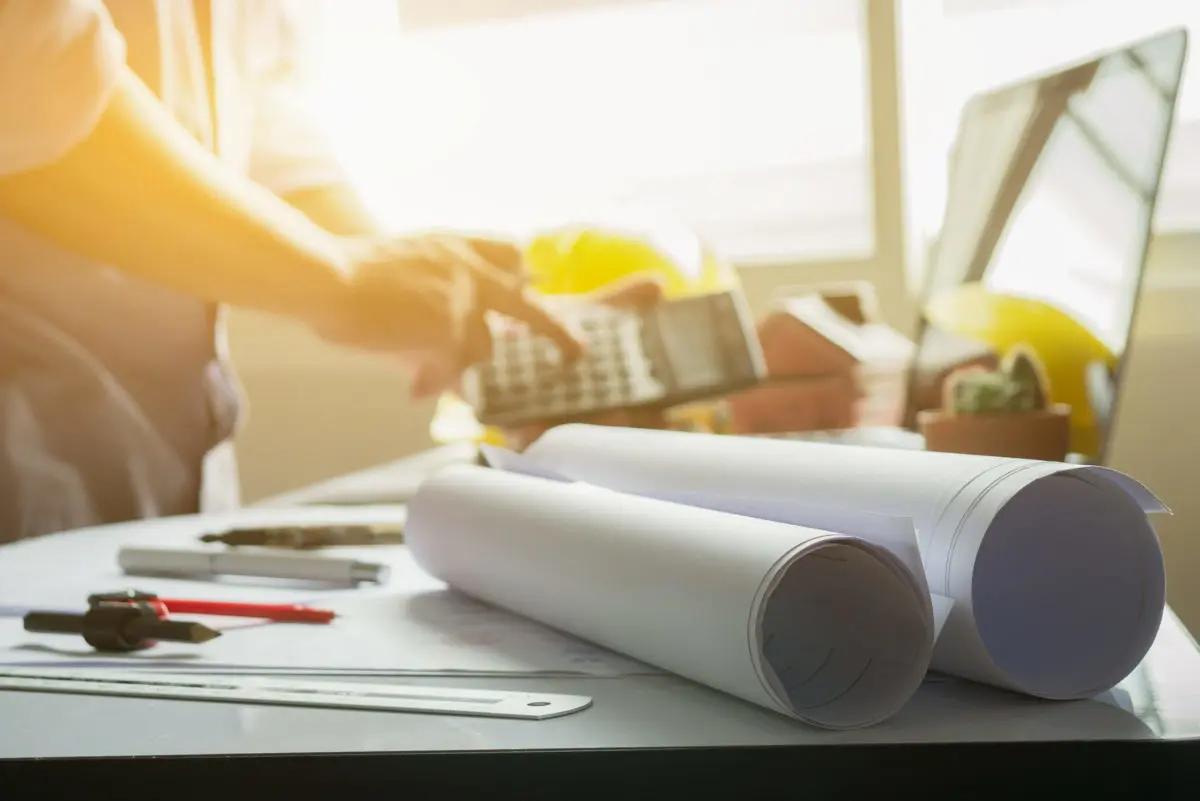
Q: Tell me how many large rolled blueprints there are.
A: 2